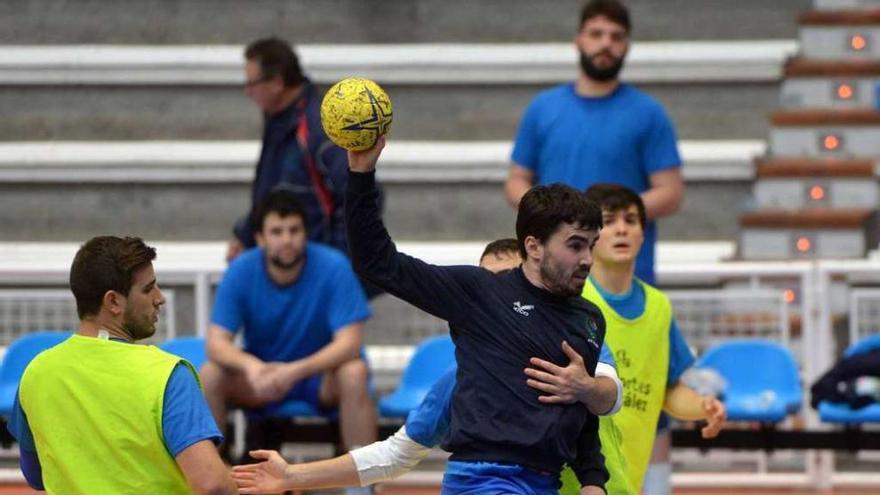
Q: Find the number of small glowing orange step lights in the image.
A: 6